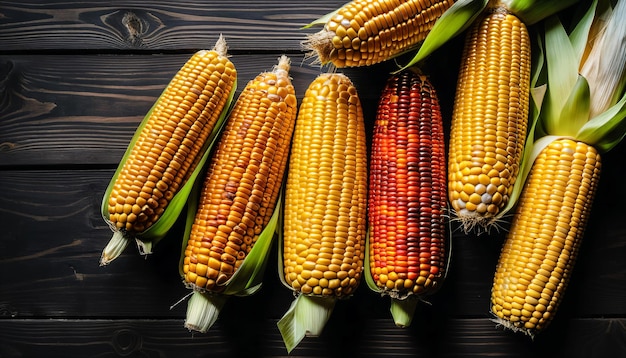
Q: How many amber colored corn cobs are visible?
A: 6